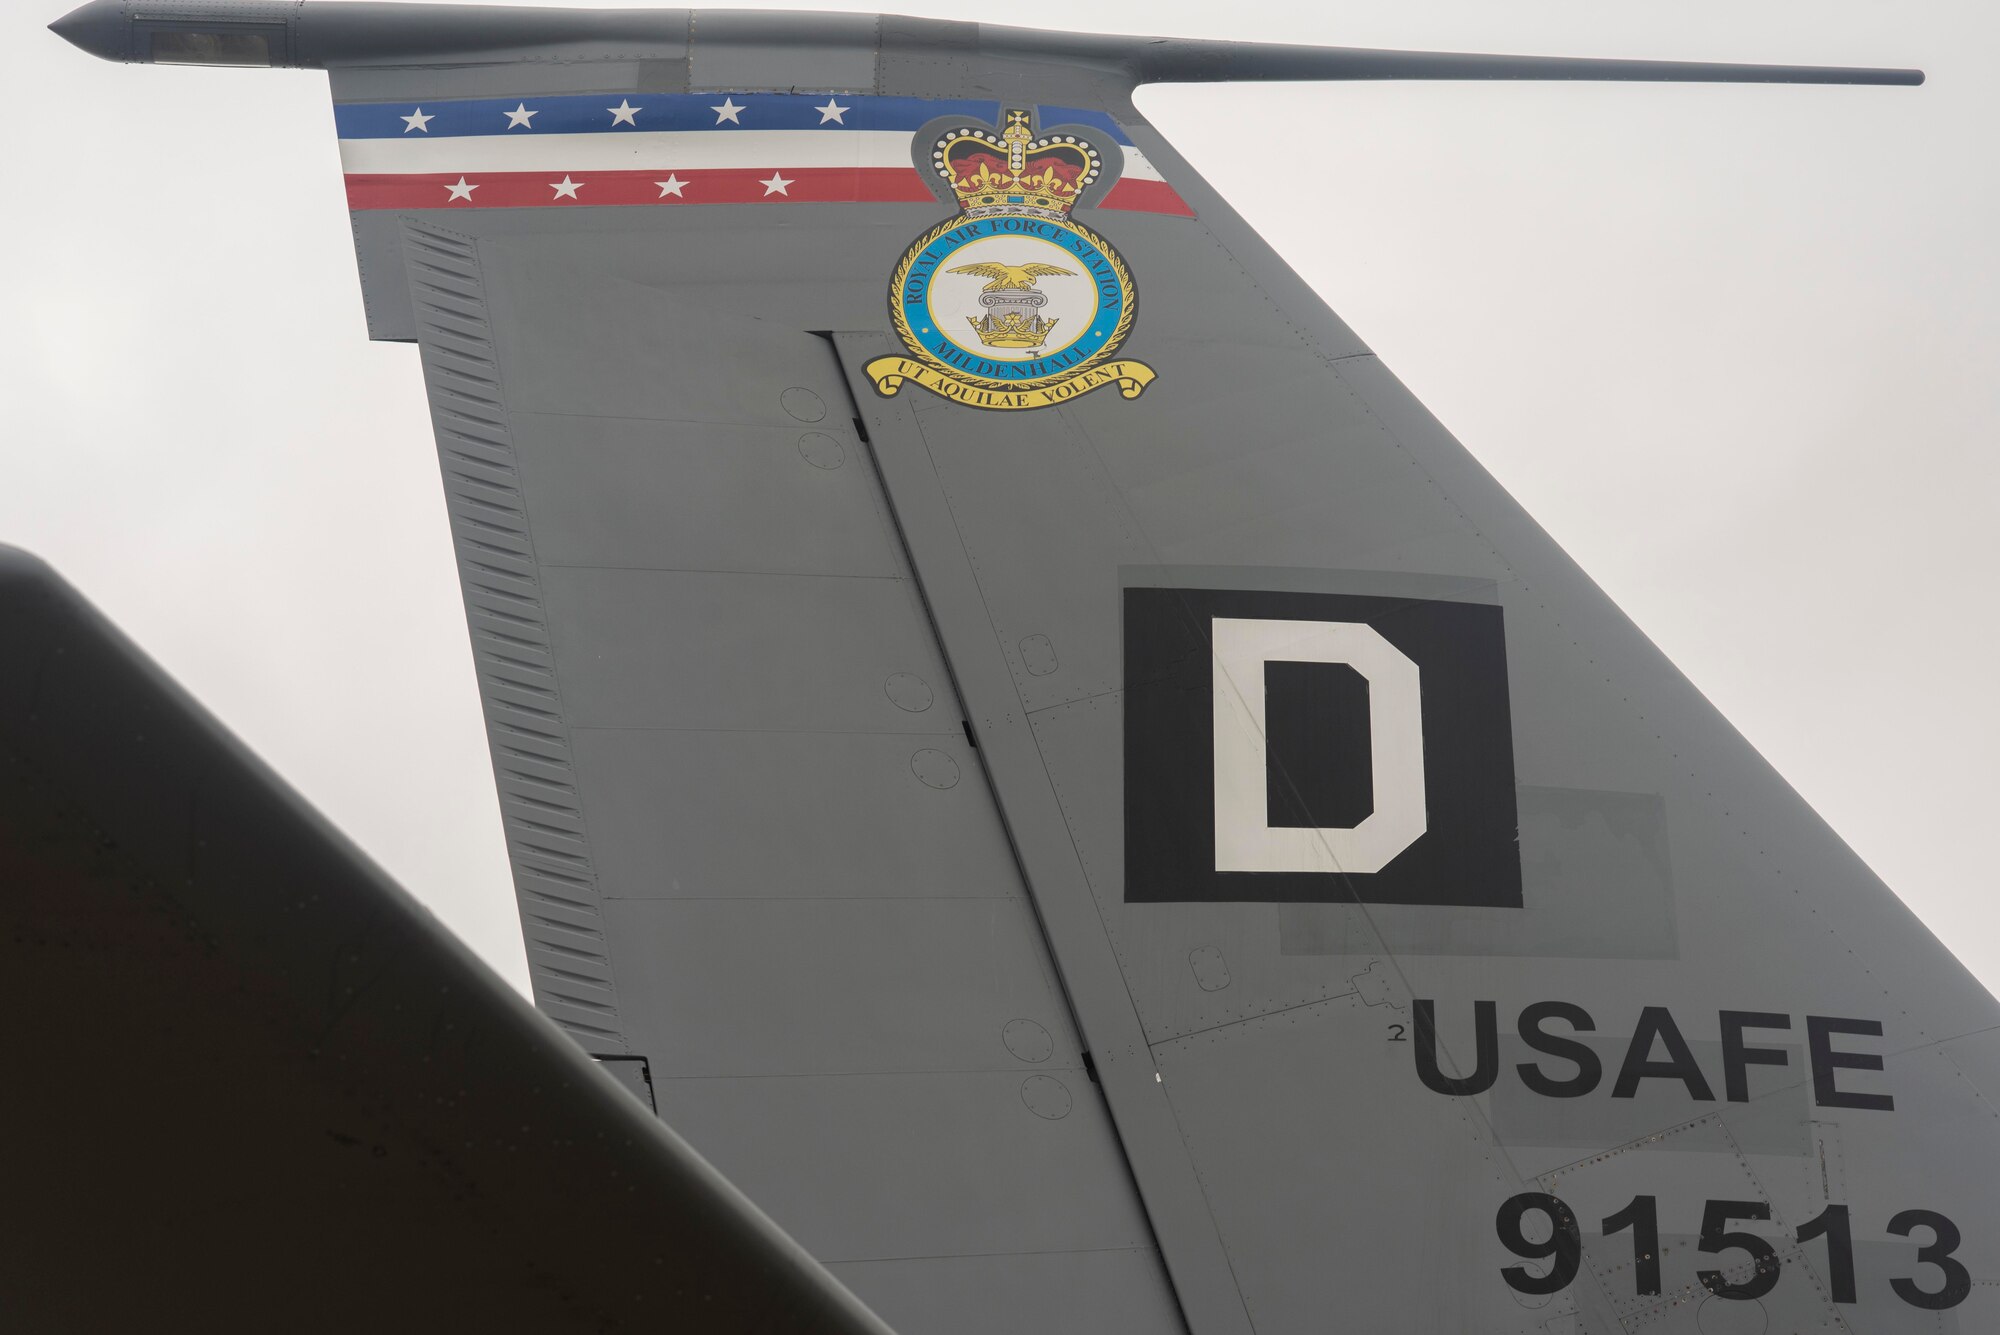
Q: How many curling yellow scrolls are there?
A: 1